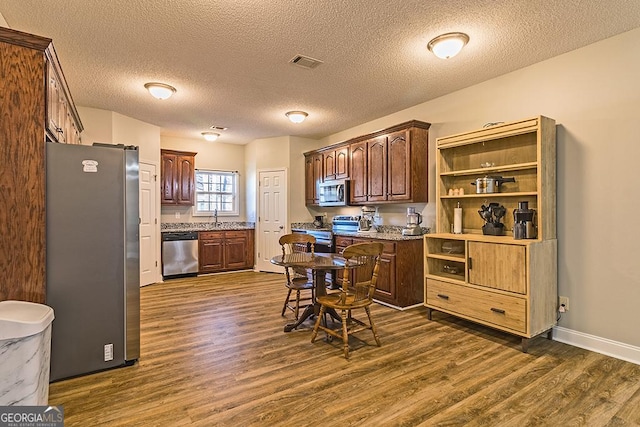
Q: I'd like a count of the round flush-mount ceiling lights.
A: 4